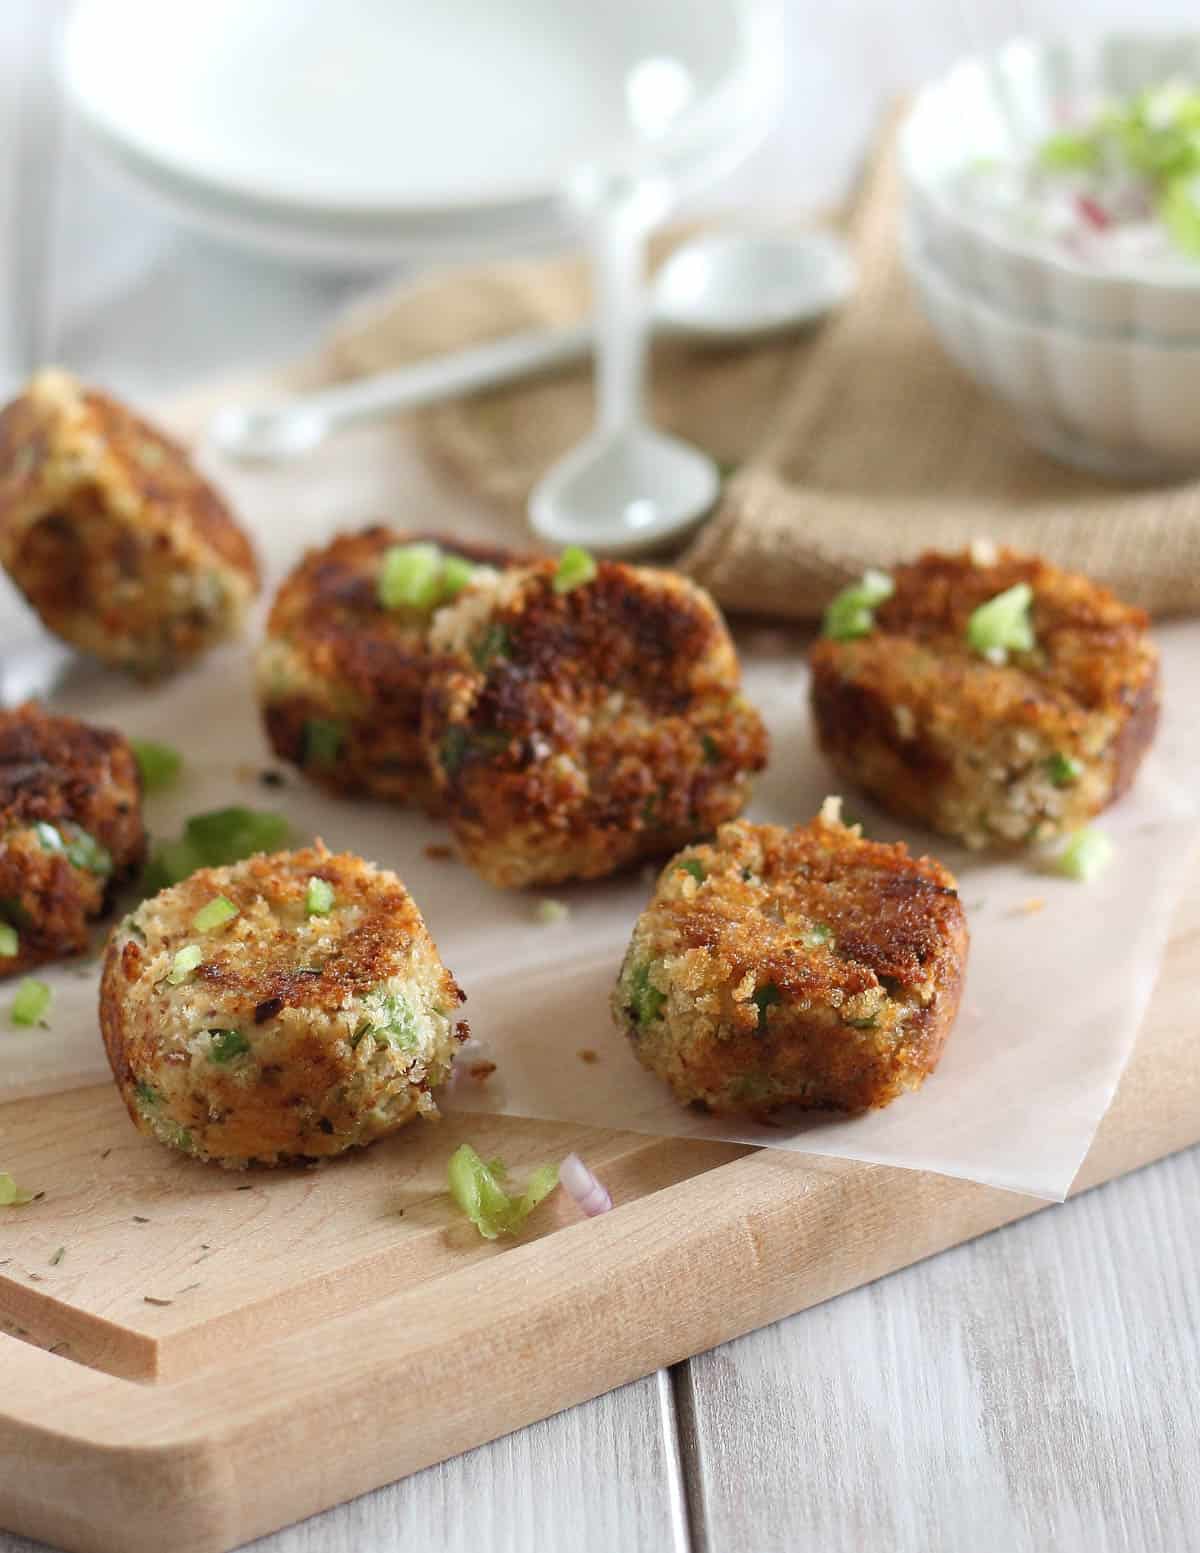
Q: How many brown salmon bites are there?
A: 7